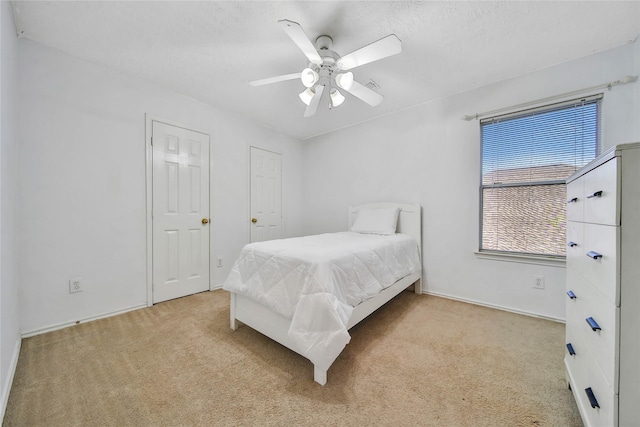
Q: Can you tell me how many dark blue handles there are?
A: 8